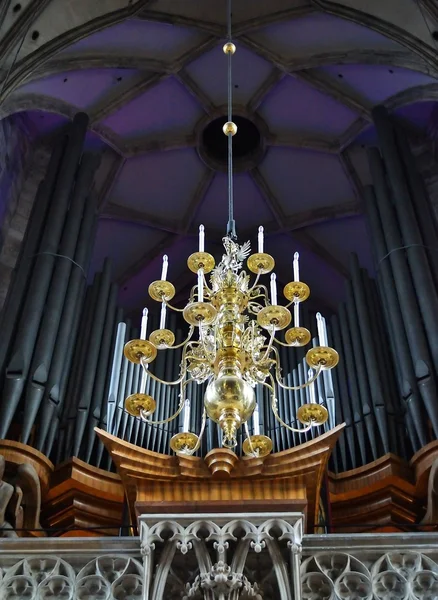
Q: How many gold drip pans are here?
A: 14